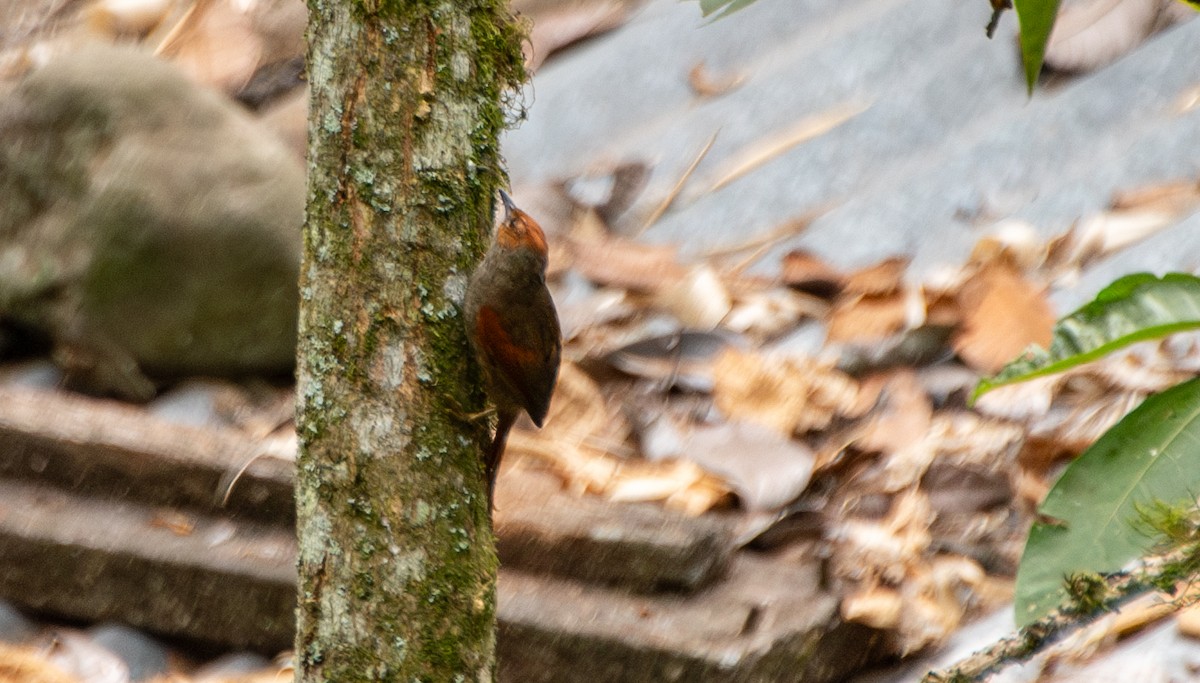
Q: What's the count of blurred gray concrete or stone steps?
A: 2